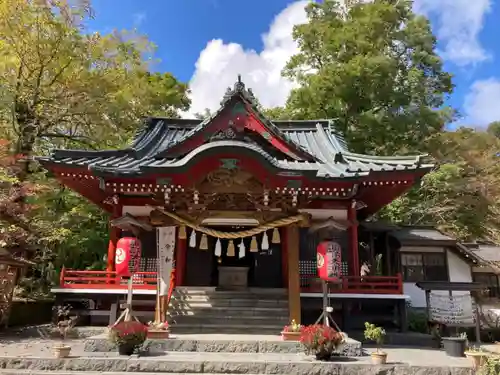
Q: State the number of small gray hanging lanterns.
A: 0